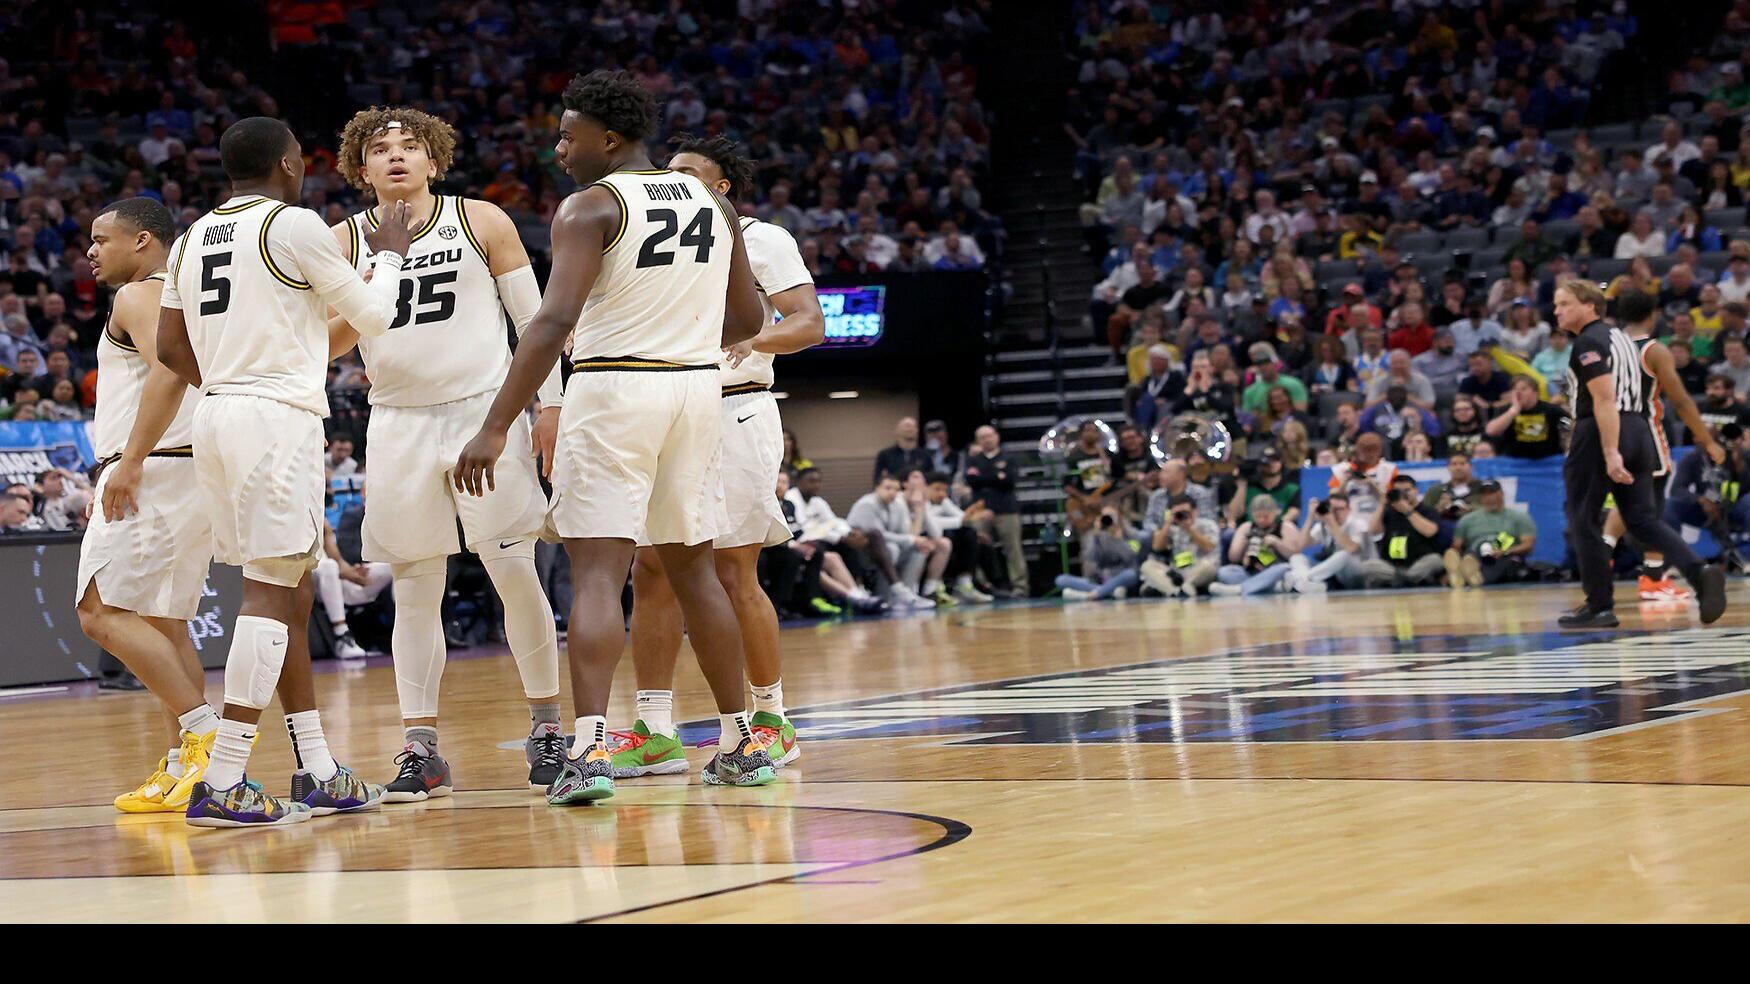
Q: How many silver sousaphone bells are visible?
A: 2